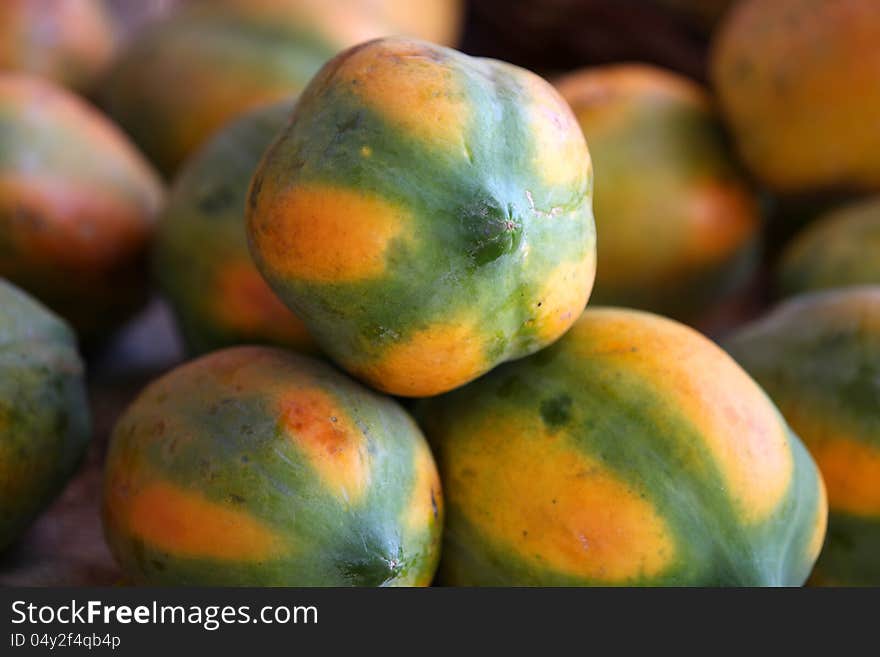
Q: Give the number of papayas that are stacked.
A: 3